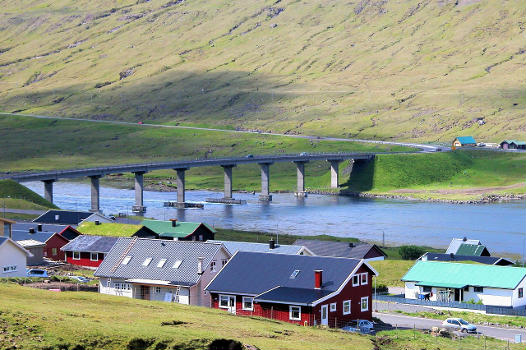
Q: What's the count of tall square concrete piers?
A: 8